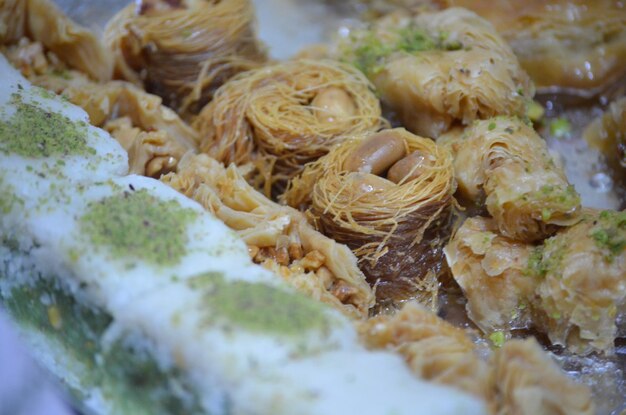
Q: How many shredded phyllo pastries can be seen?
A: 3